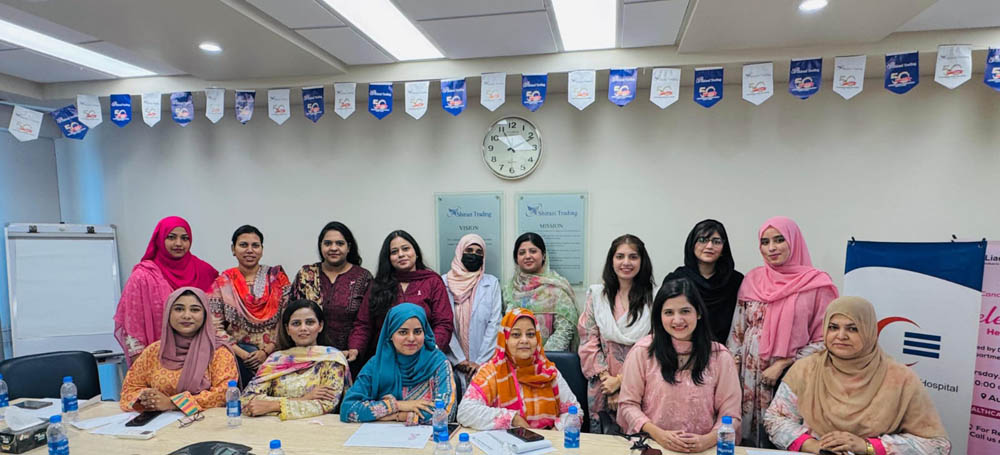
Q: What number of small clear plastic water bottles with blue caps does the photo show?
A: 10